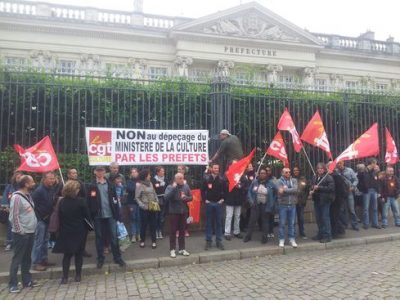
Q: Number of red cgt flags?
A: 7